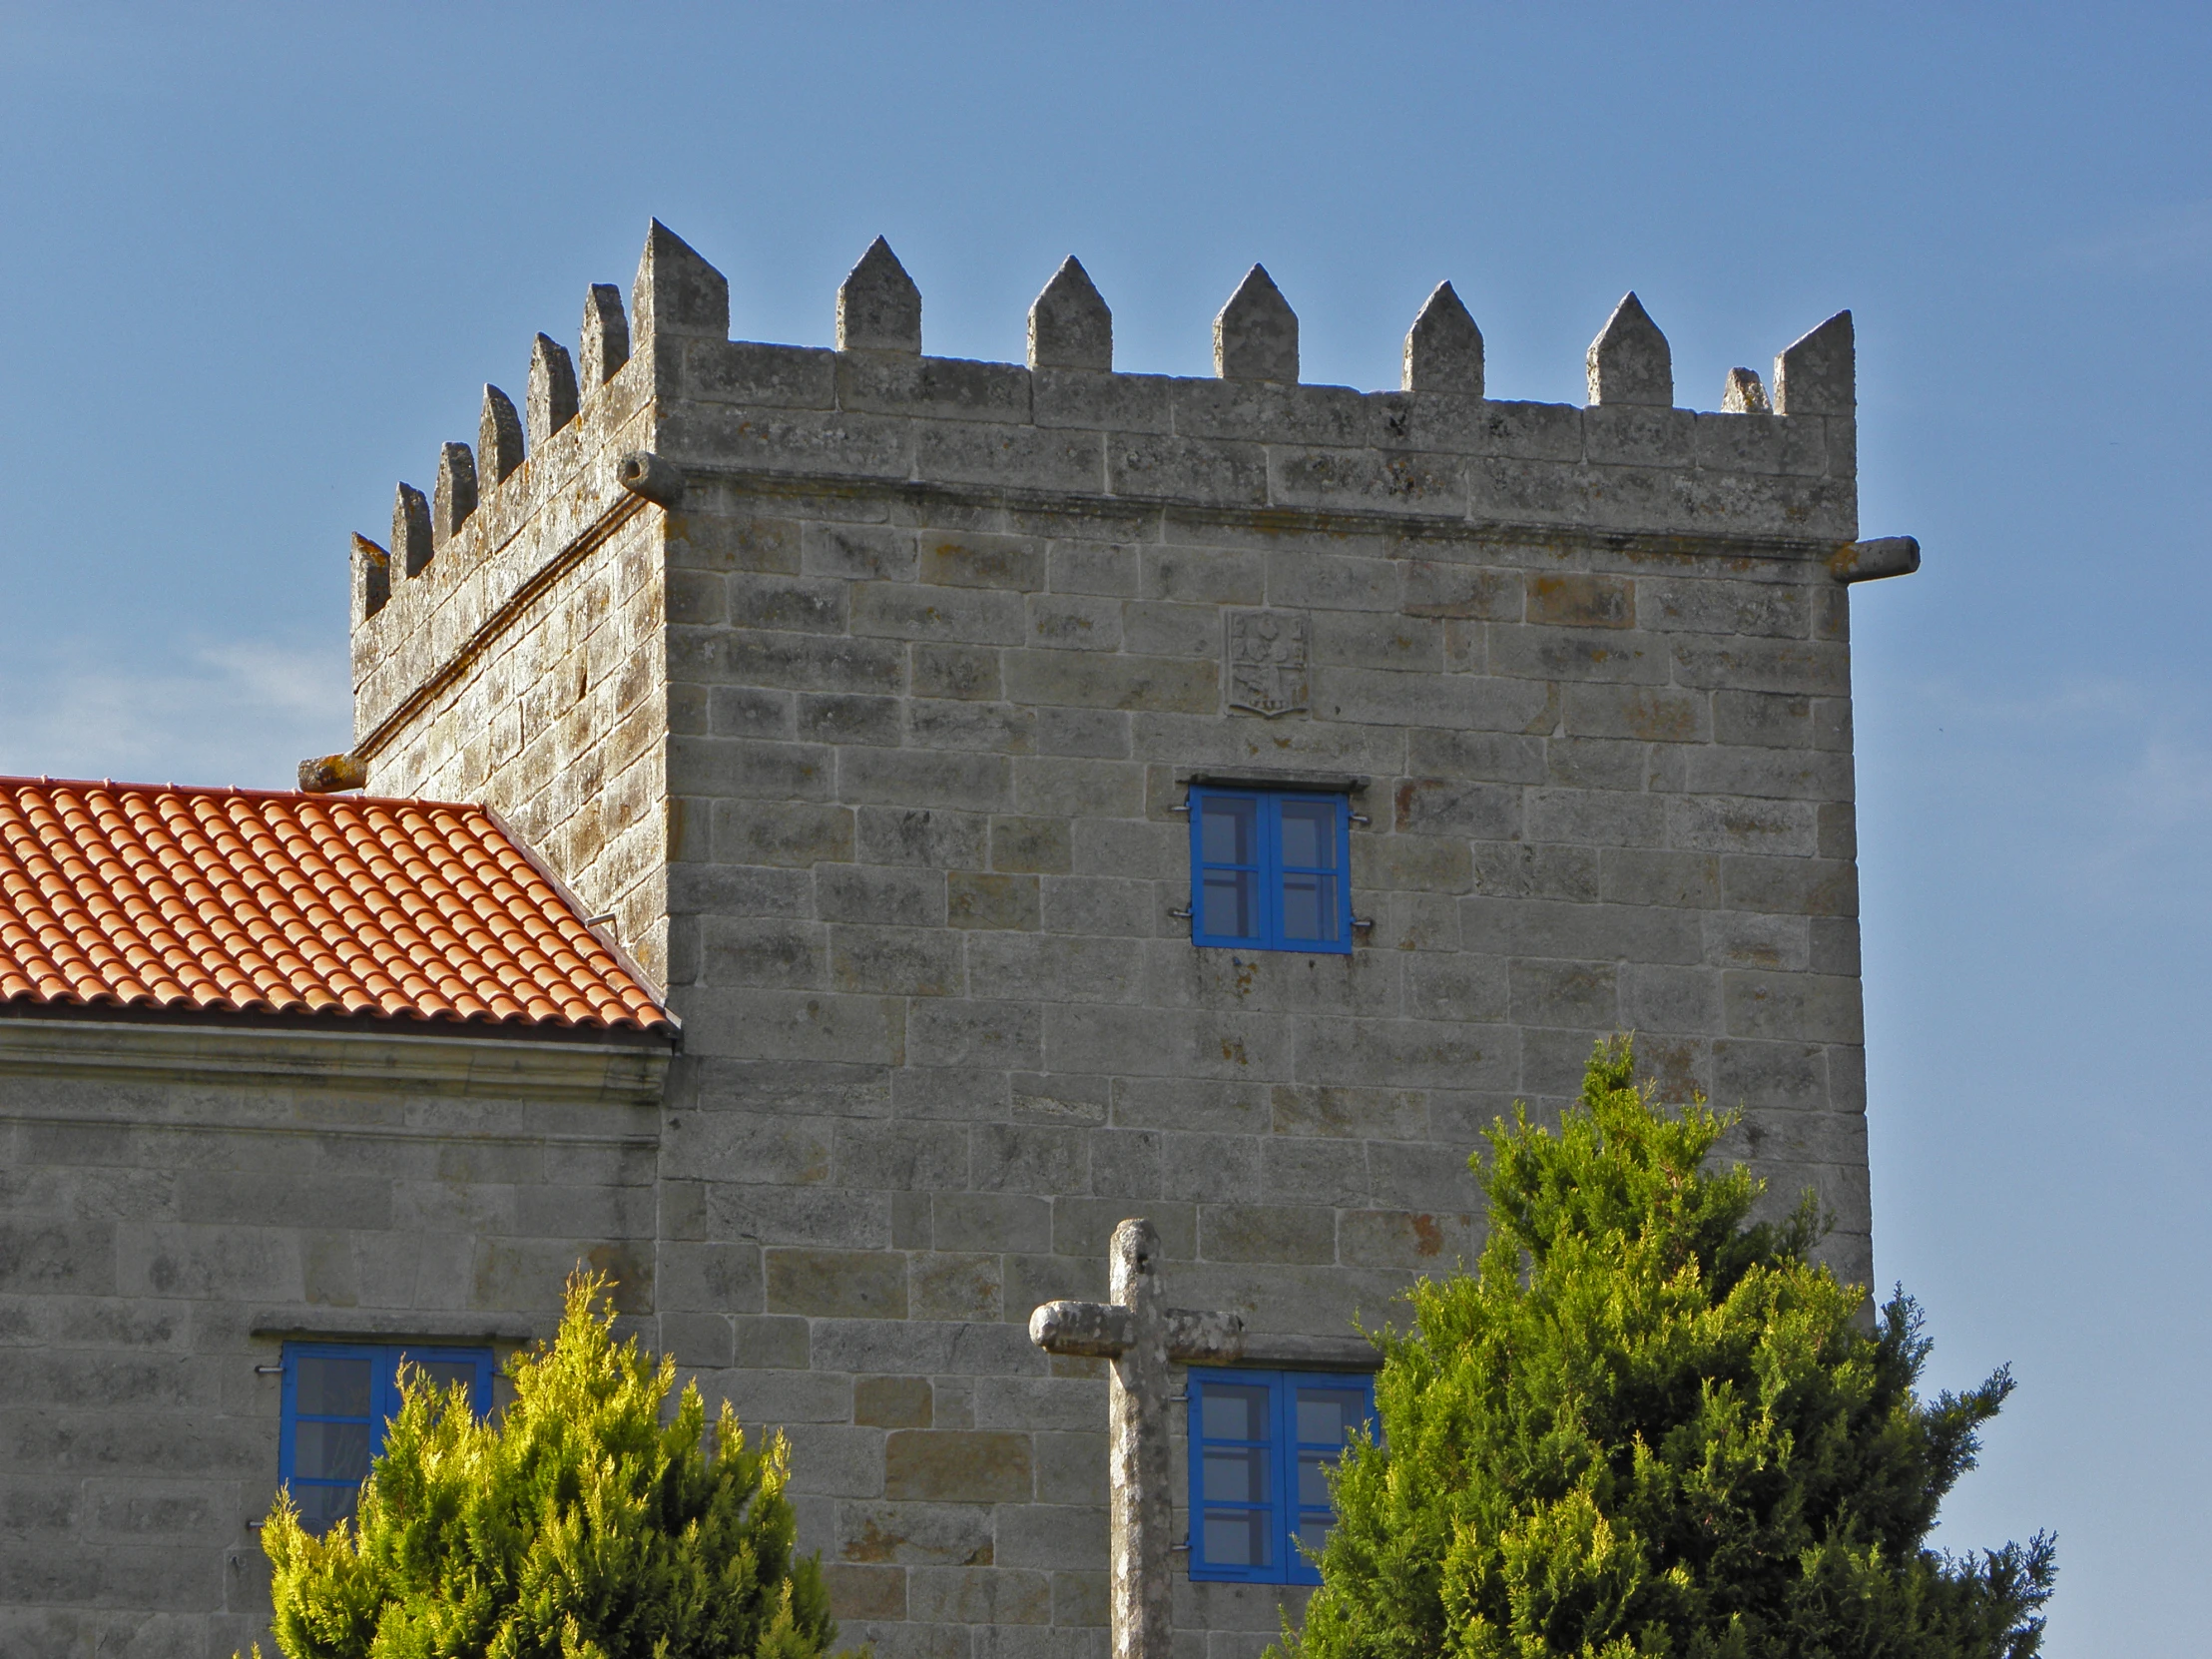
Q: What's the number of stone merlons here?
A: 14